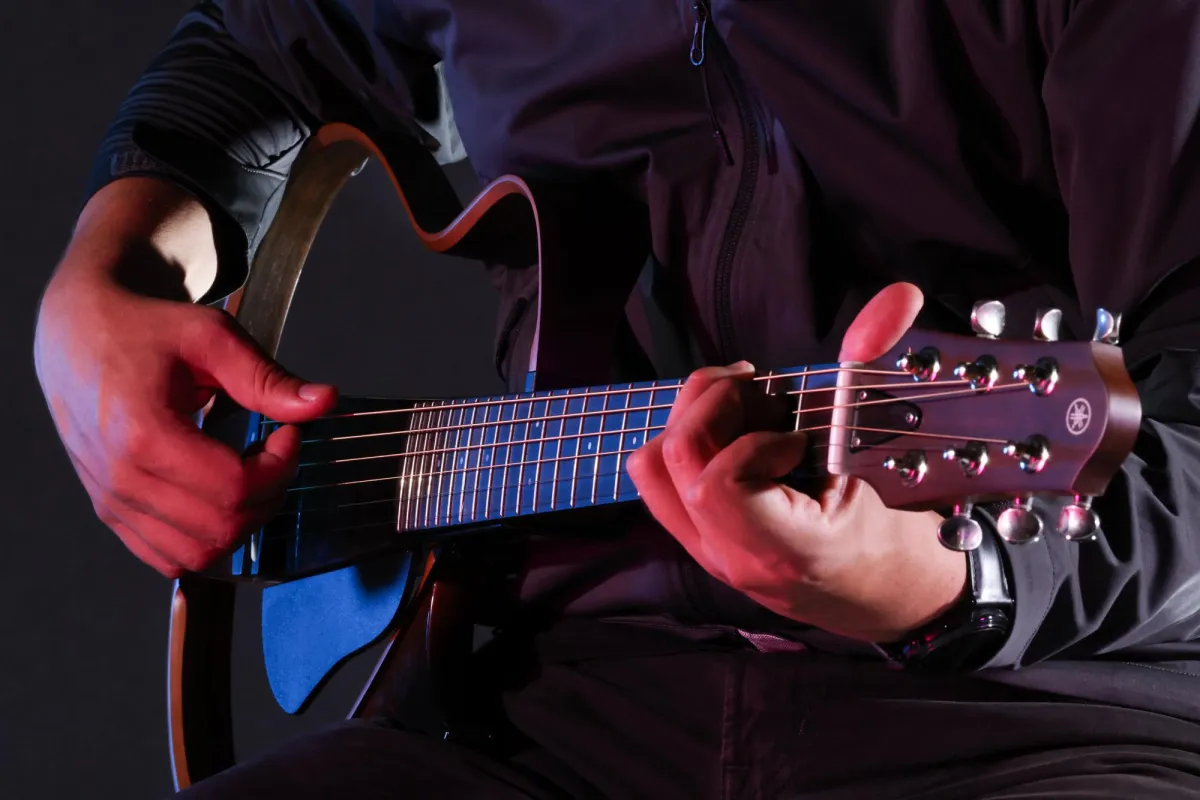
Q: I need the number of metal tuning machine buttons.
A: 6